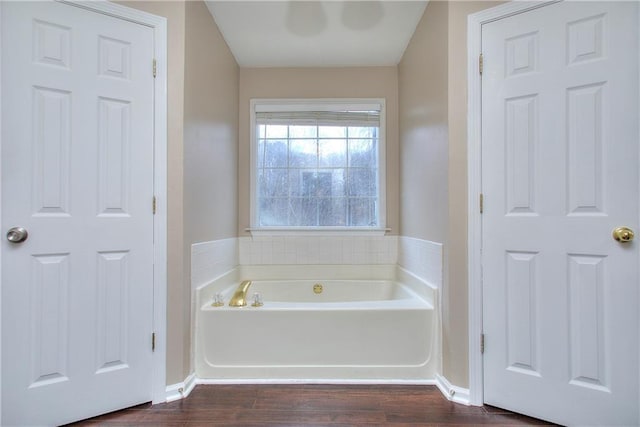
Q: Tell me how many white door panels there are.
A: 12